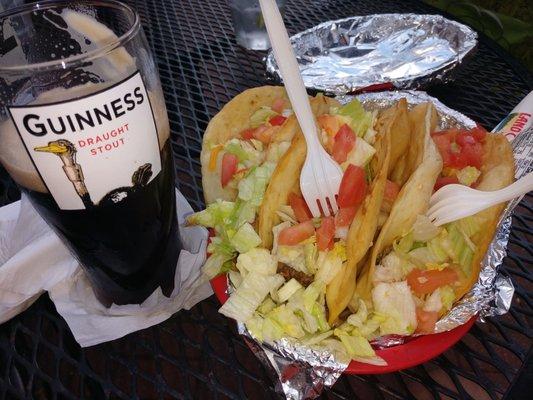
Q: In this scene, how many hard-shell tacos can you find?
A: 3